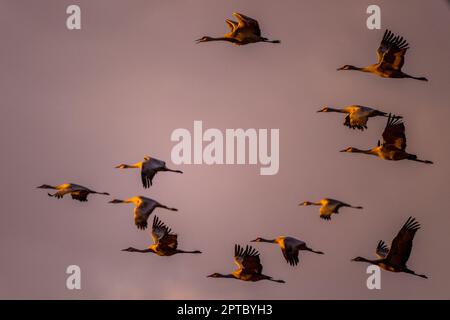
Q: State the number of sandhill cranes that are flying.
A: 12